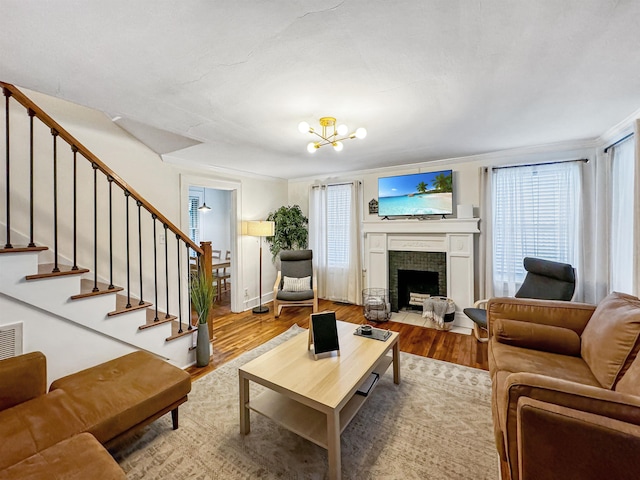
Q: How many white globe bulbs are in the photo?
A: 5